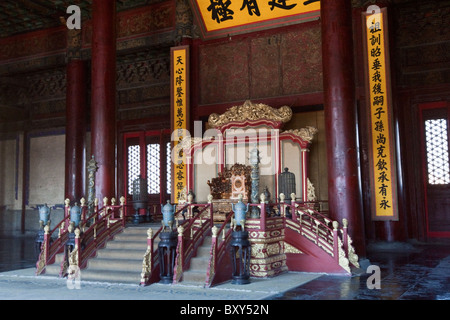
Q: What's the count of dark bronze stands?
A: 4